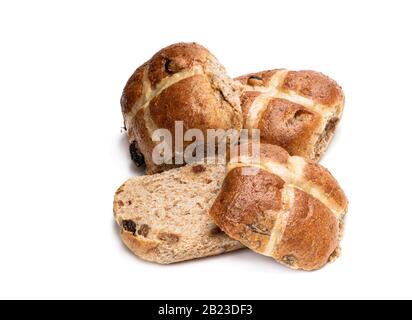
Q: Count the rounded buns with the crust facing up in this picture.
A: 3